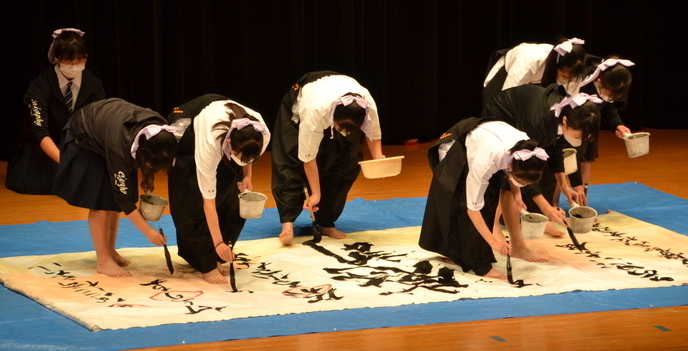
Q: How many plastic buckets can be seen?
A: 7